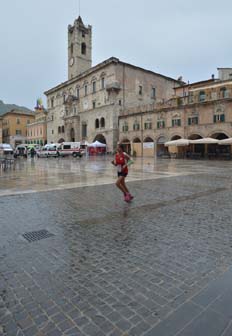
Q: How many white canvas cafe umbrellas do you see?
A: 3